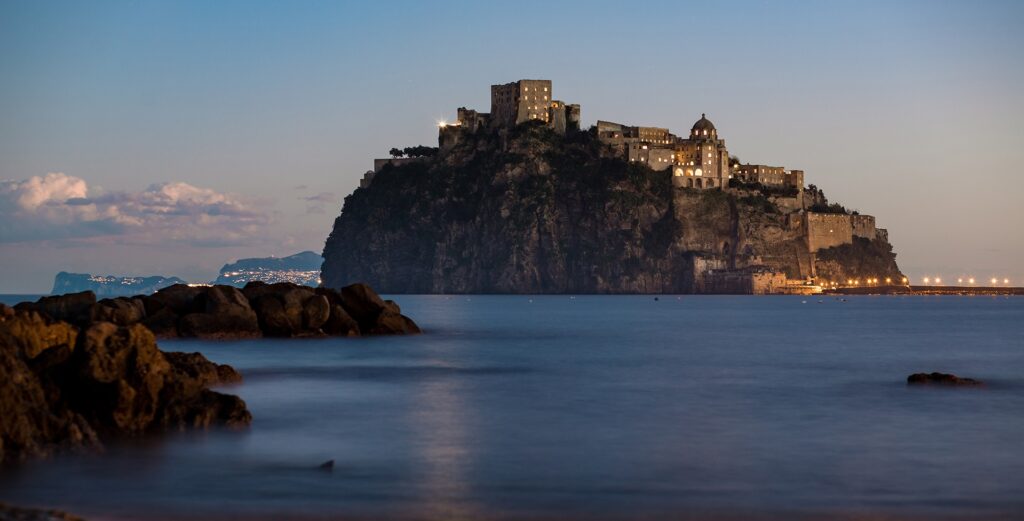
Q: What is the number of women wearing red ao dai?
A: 0